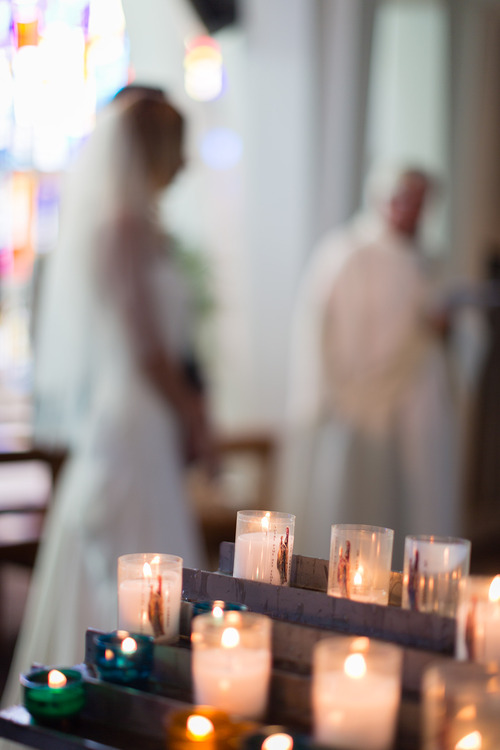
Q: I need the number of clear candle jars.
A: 8